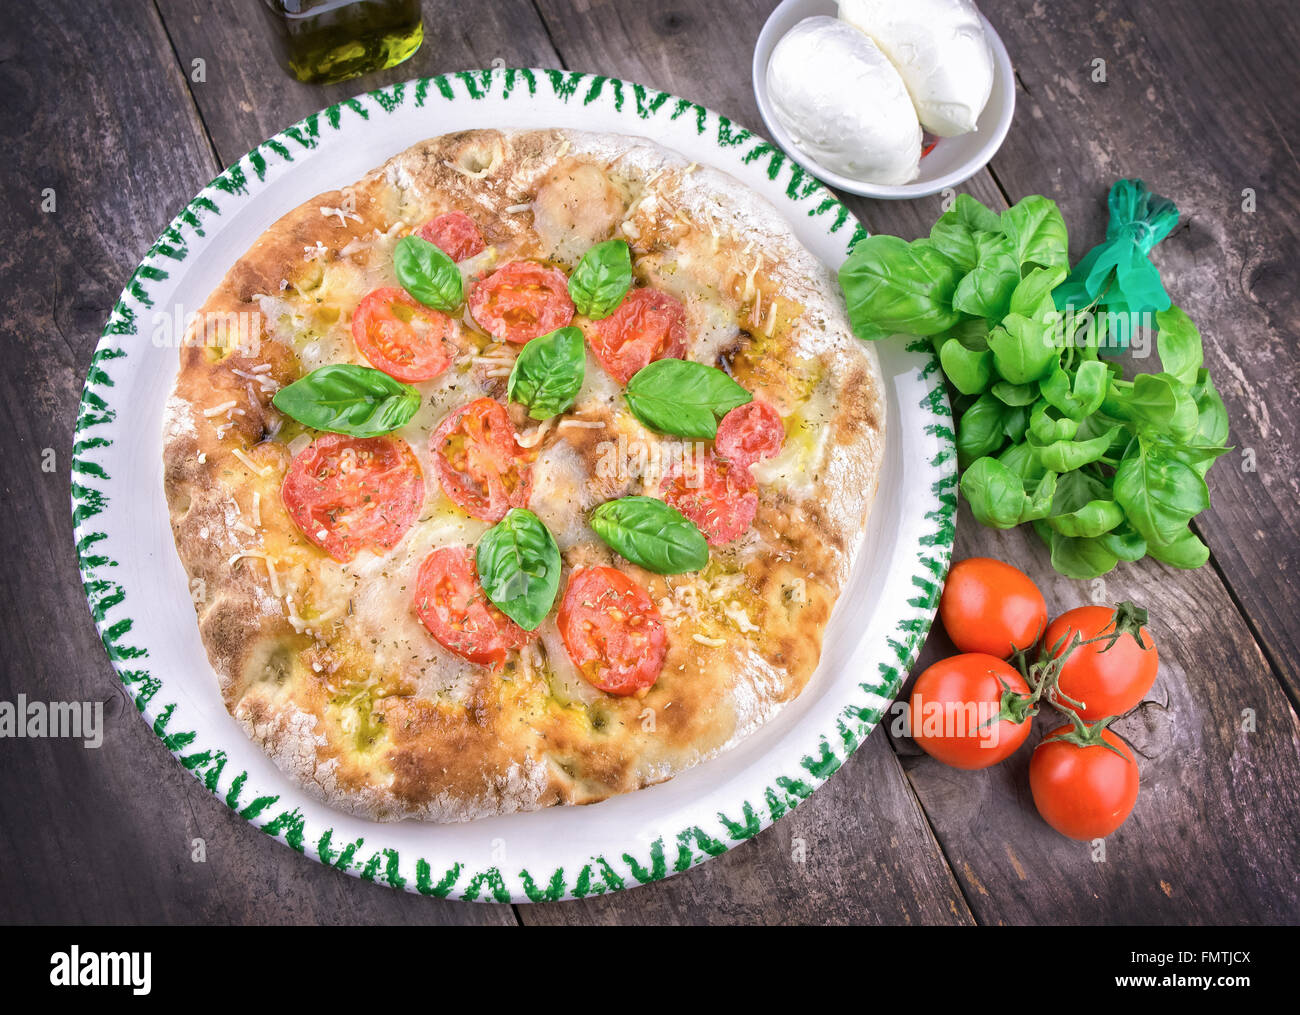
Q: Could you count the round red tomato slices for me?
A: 10